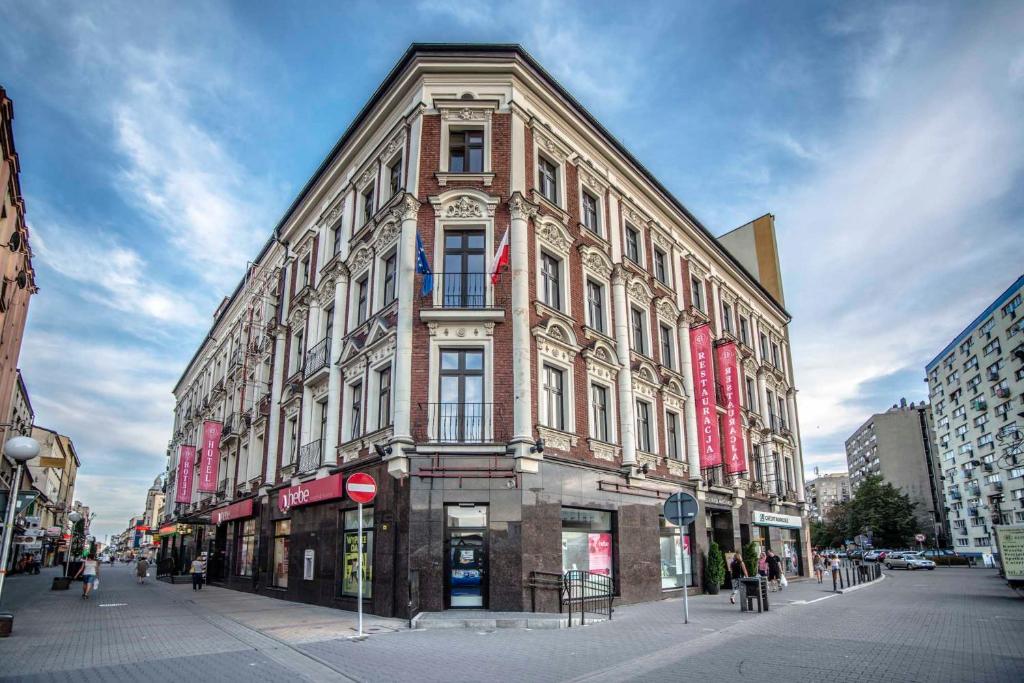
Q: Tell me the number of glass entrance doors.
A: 1